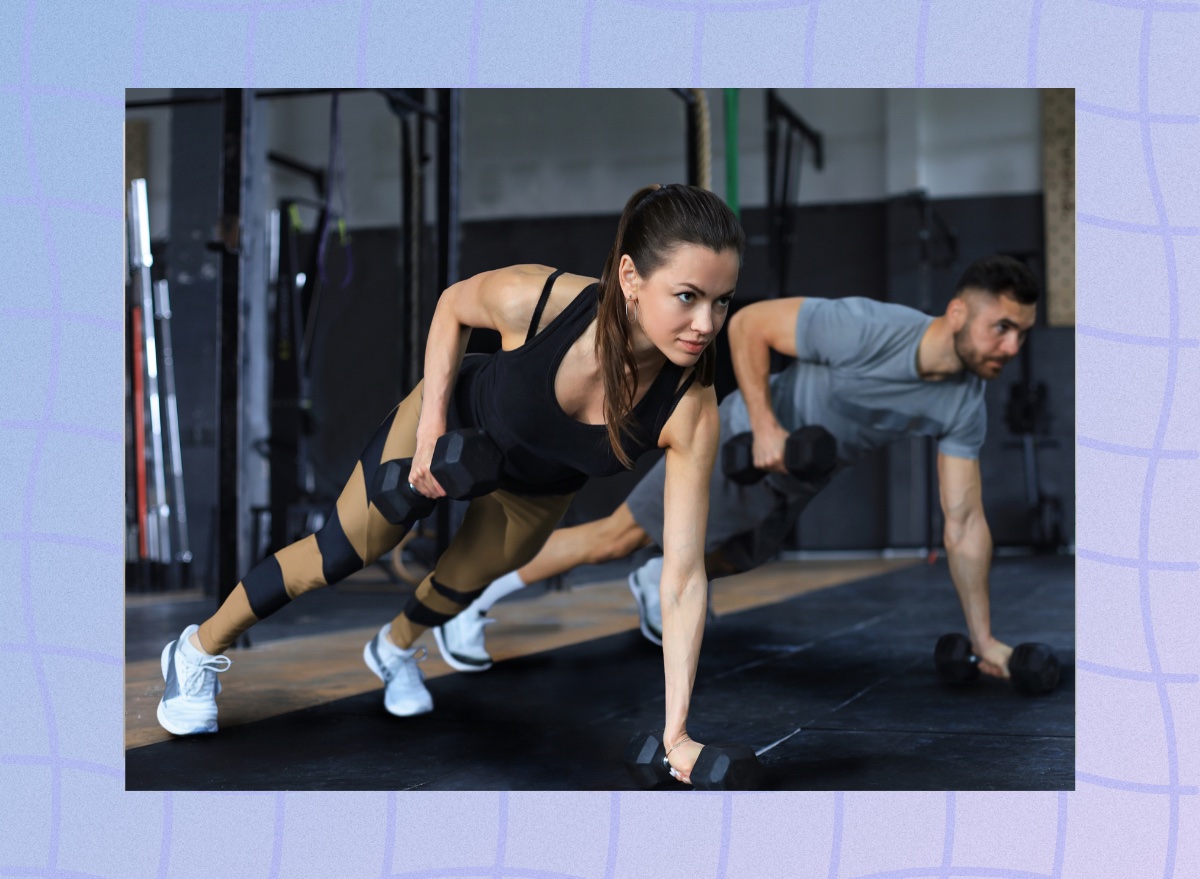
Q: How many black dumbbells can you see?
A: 4